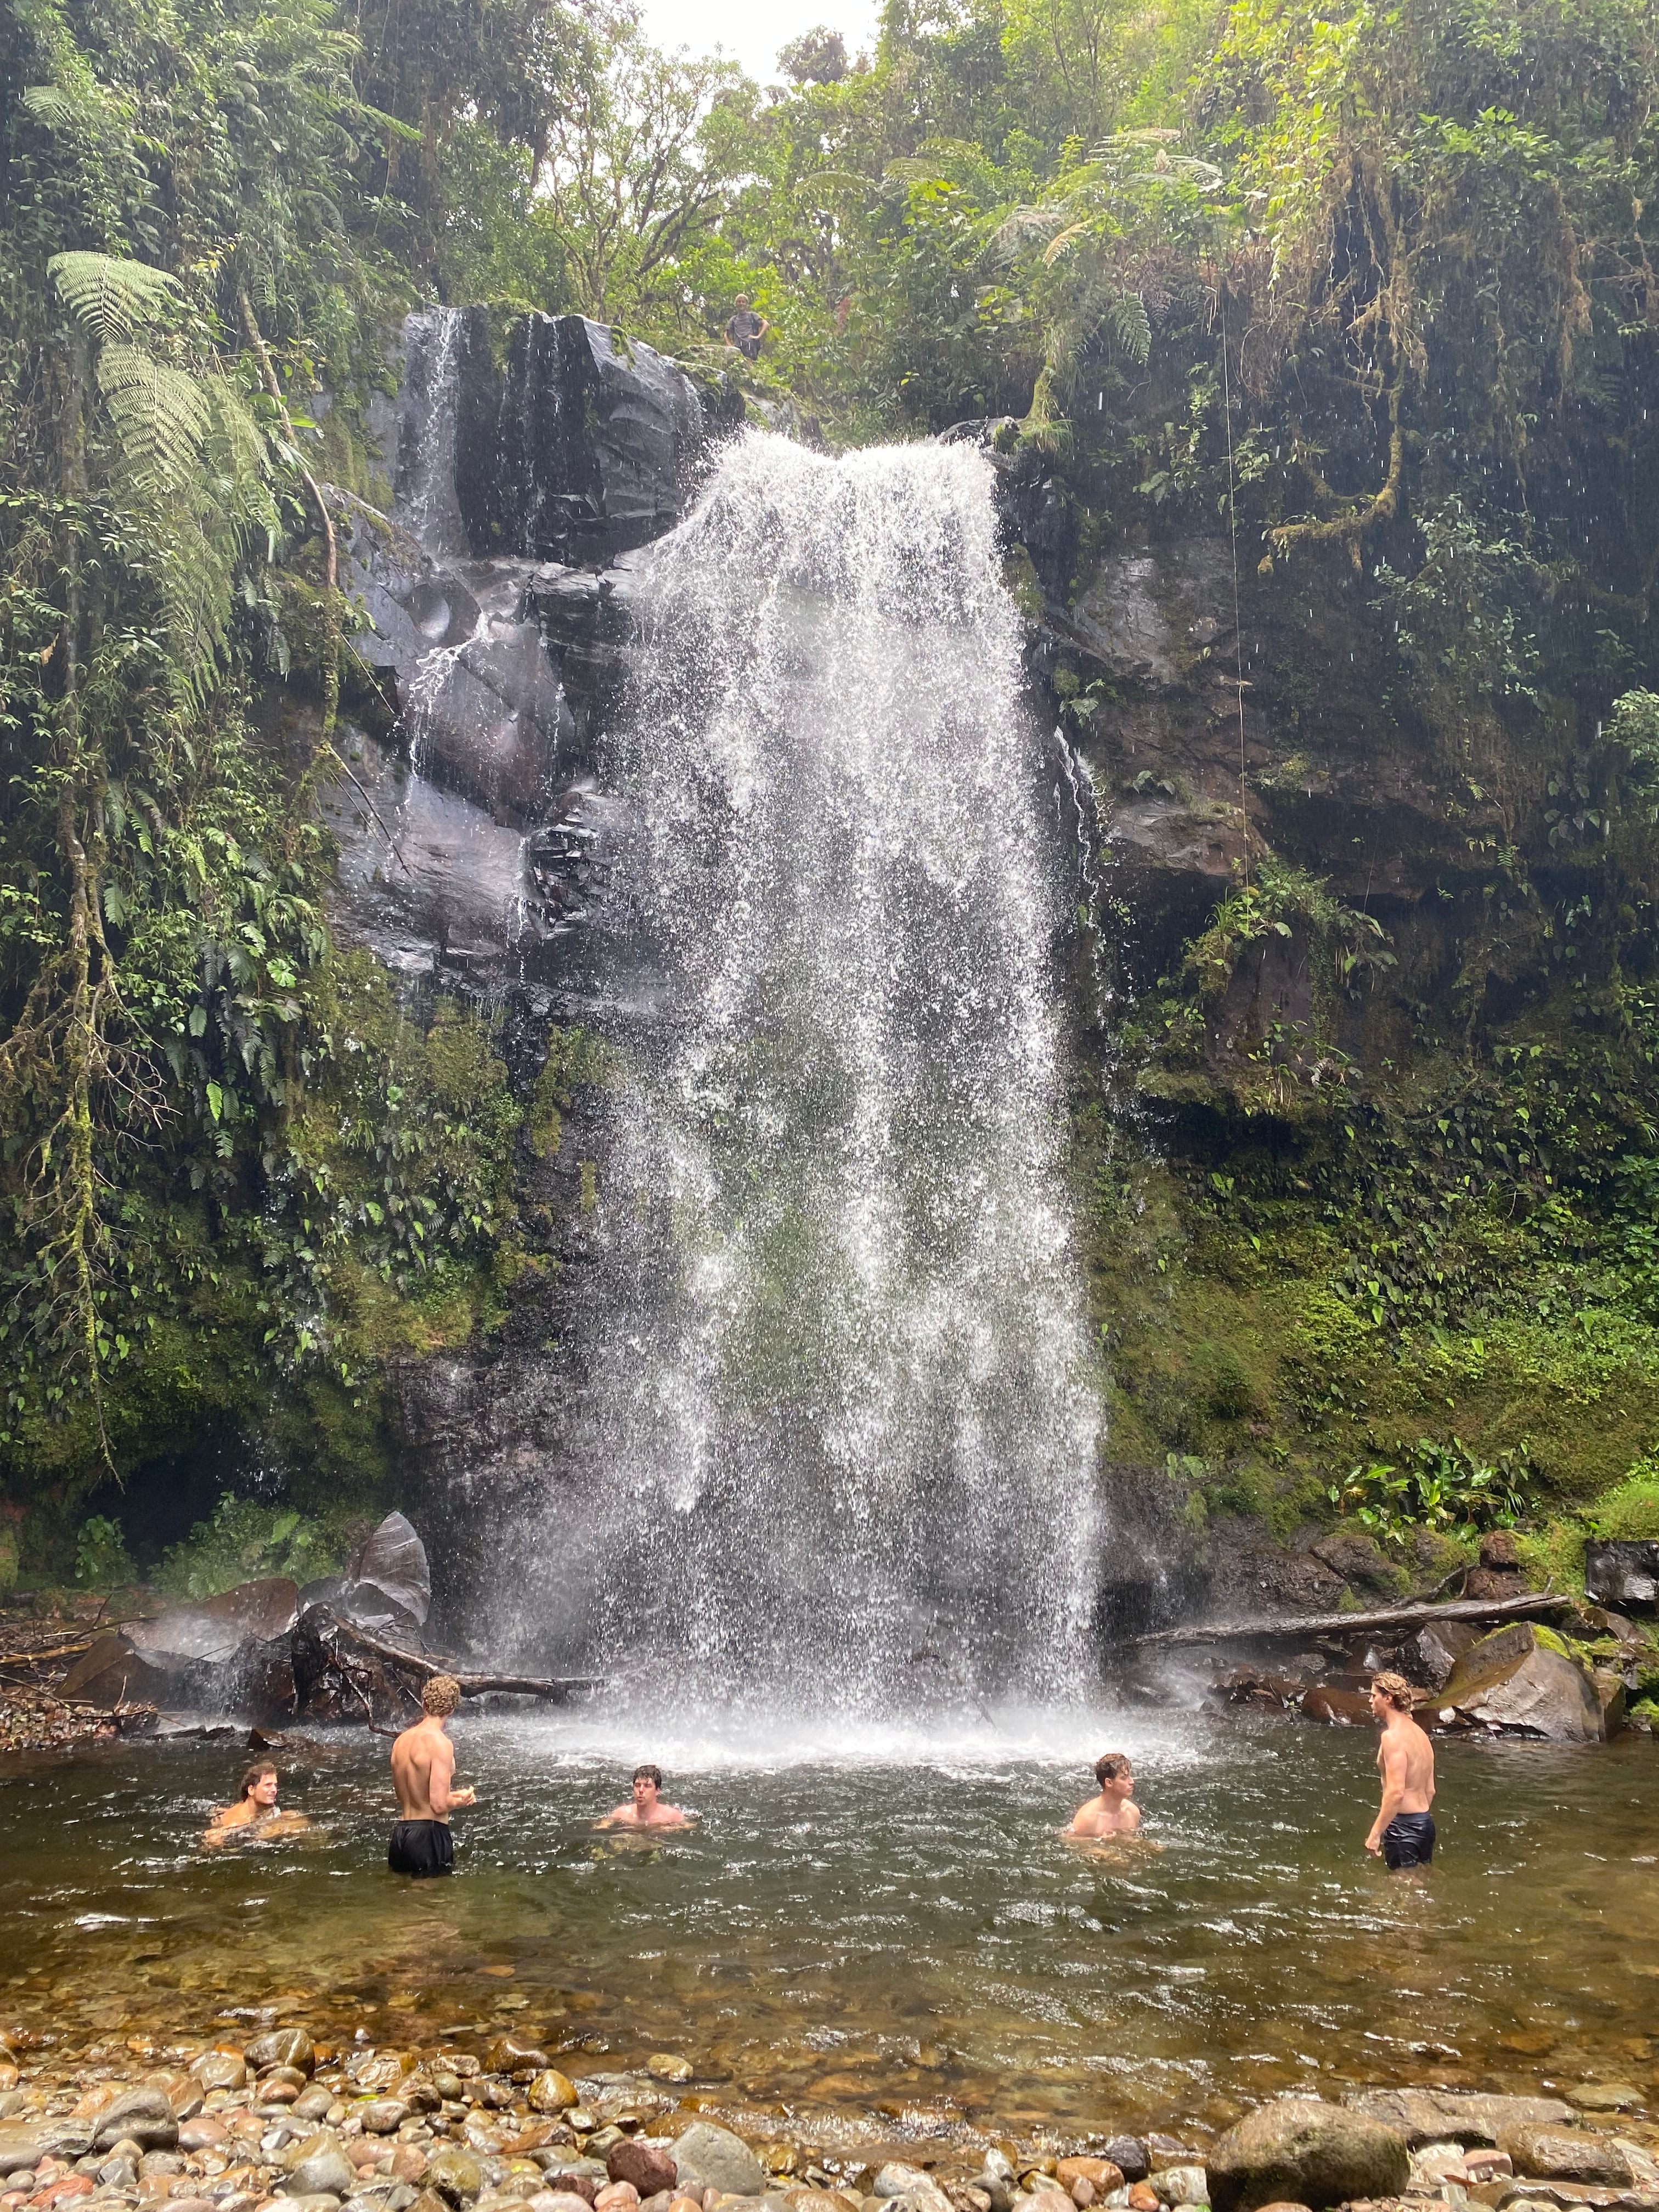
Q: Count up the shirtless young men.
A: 5